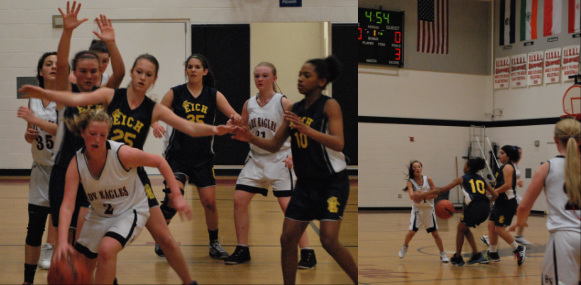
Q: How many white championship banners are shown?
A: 5